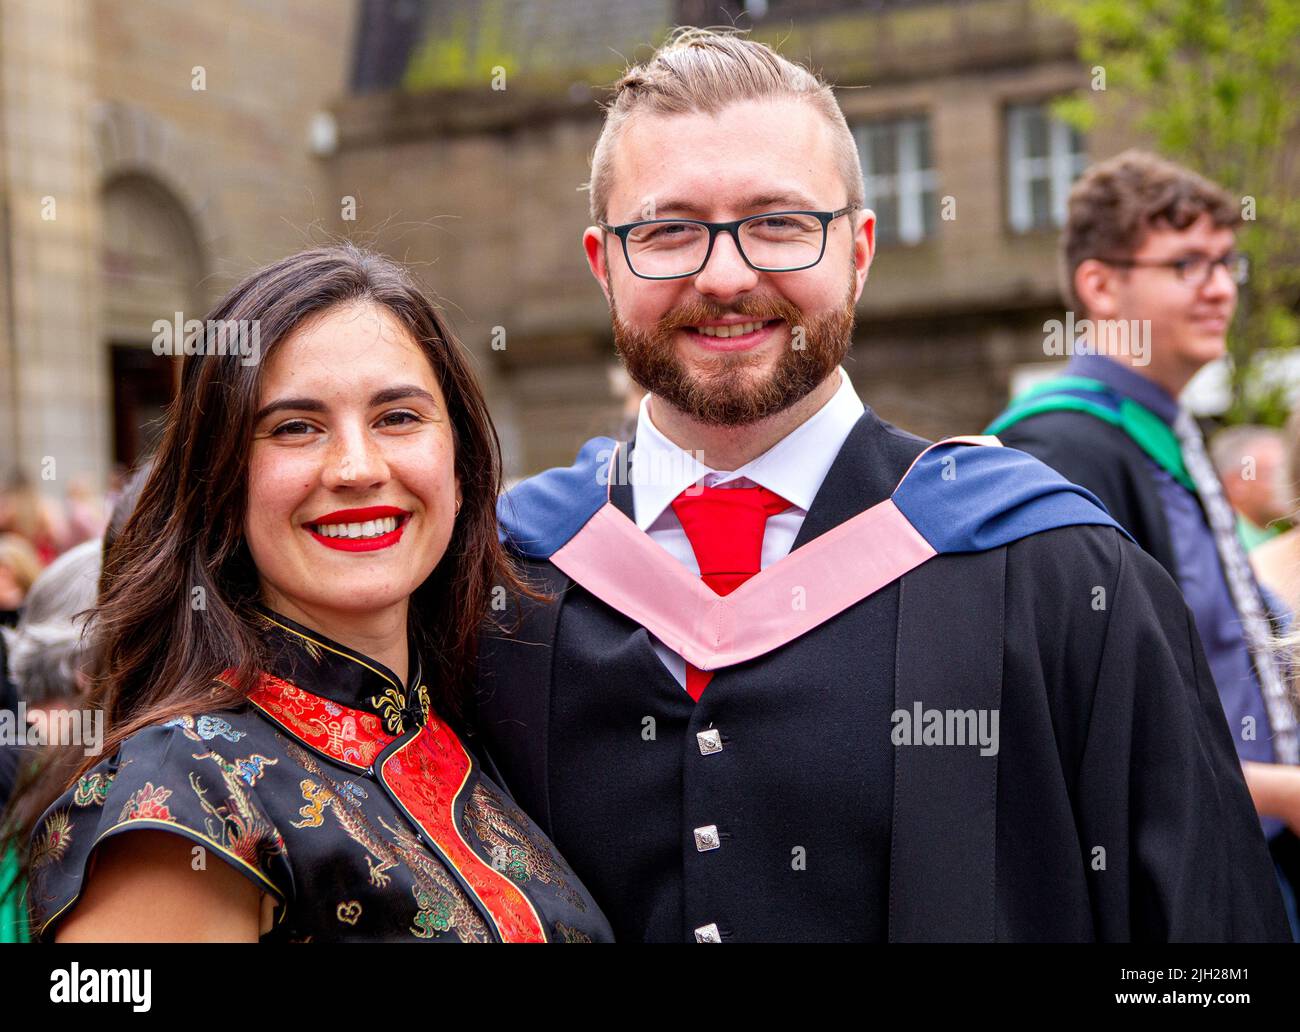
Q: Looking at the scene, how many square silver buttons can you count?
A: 3